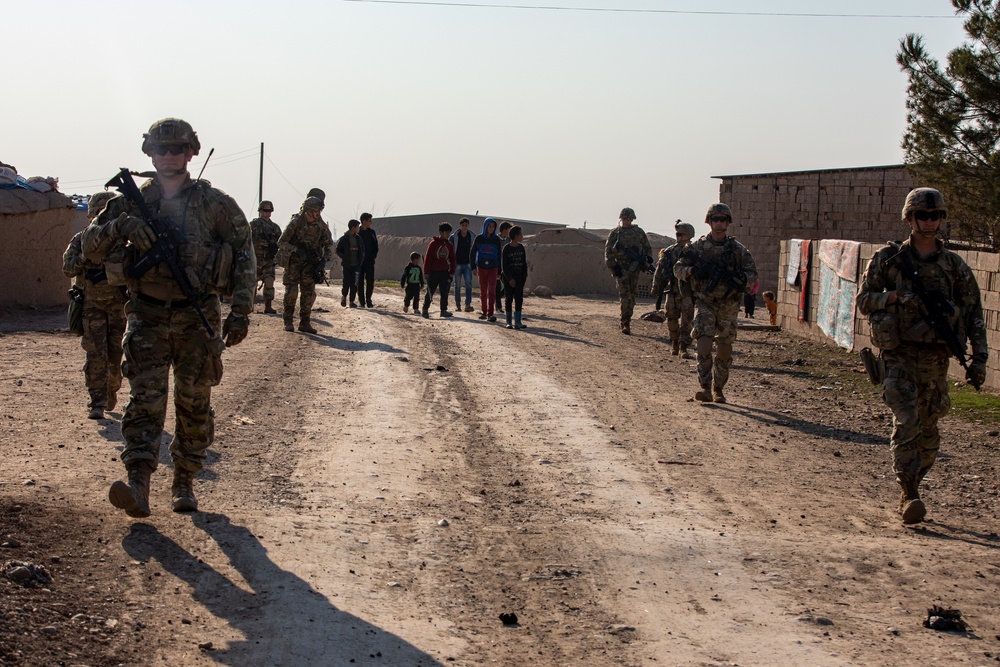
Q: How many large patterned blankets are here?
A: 1